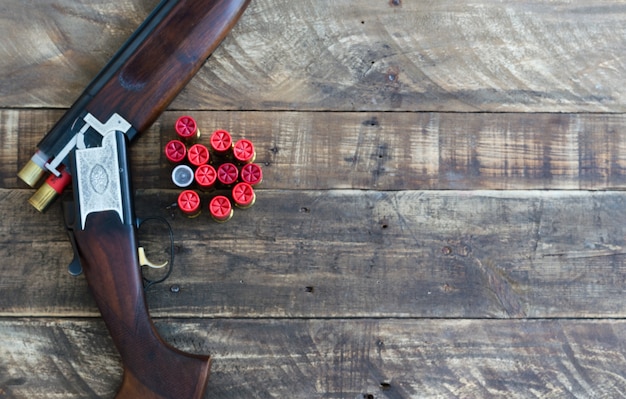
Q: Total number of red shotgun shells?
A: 12